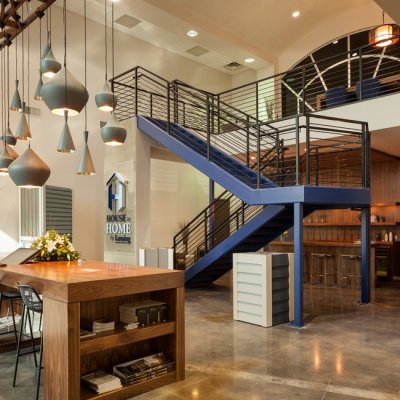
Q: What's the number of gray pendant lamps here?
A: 14